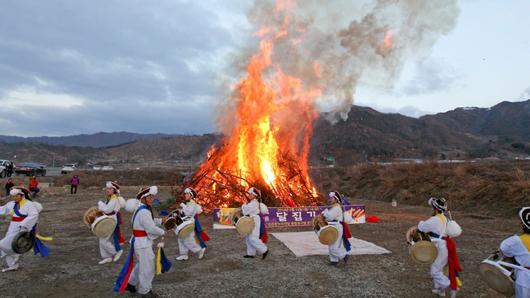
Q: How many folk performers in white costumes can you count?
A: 8